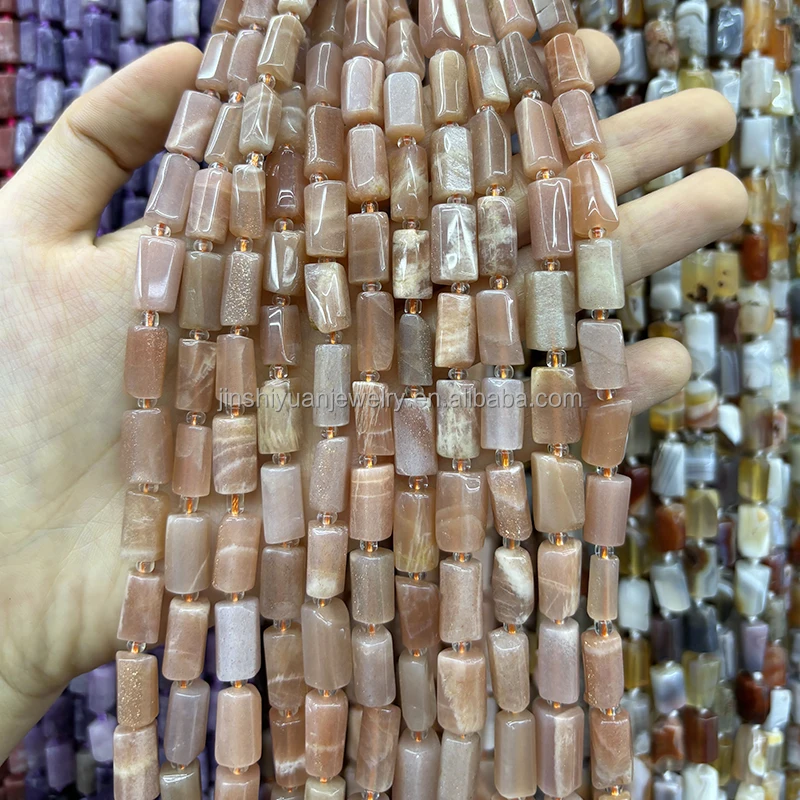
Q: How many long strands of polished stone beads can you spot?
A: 11